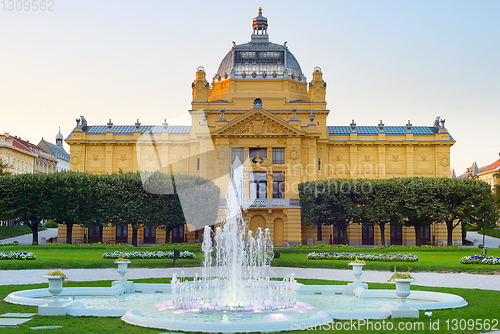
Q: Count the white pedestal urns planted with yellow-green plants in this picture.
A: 4